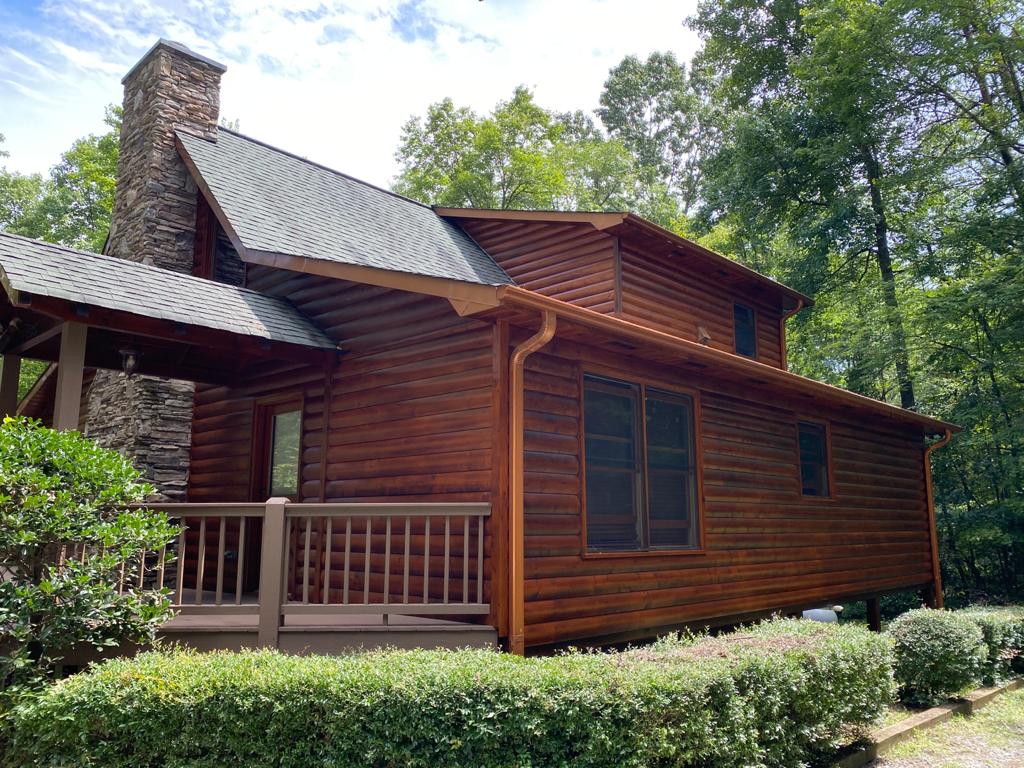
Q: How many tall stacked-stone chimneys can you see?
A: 1